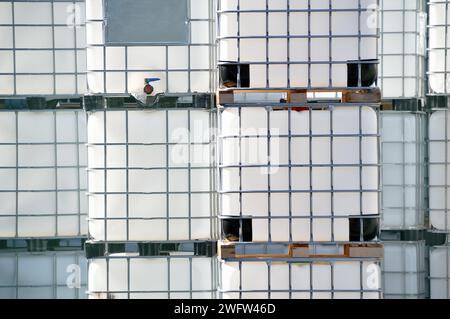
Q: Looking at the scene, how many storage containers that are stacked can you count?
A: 15